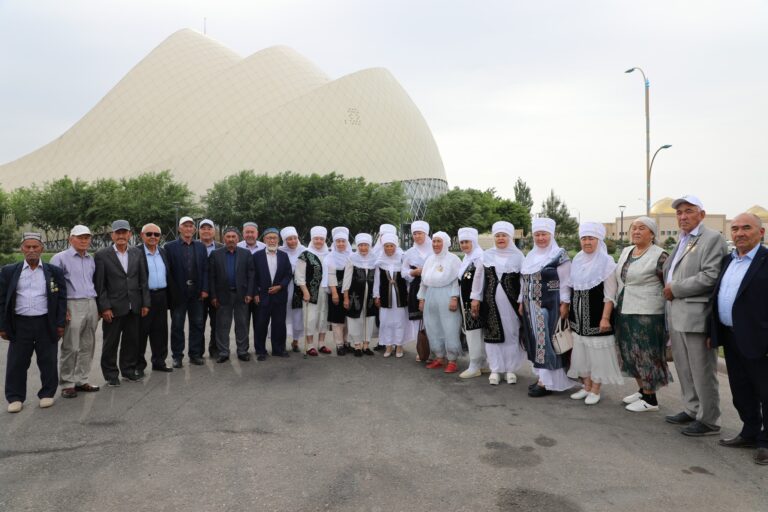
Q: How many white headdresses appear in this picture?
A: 12